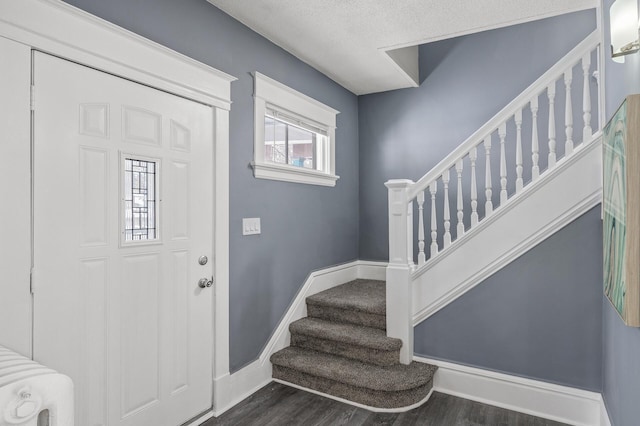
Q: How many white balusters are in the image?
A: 12